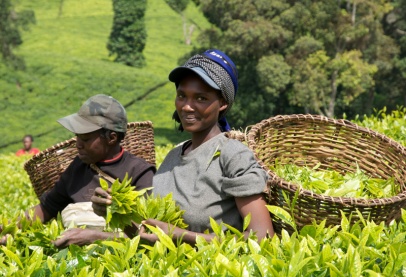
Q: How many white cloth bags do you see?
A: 1